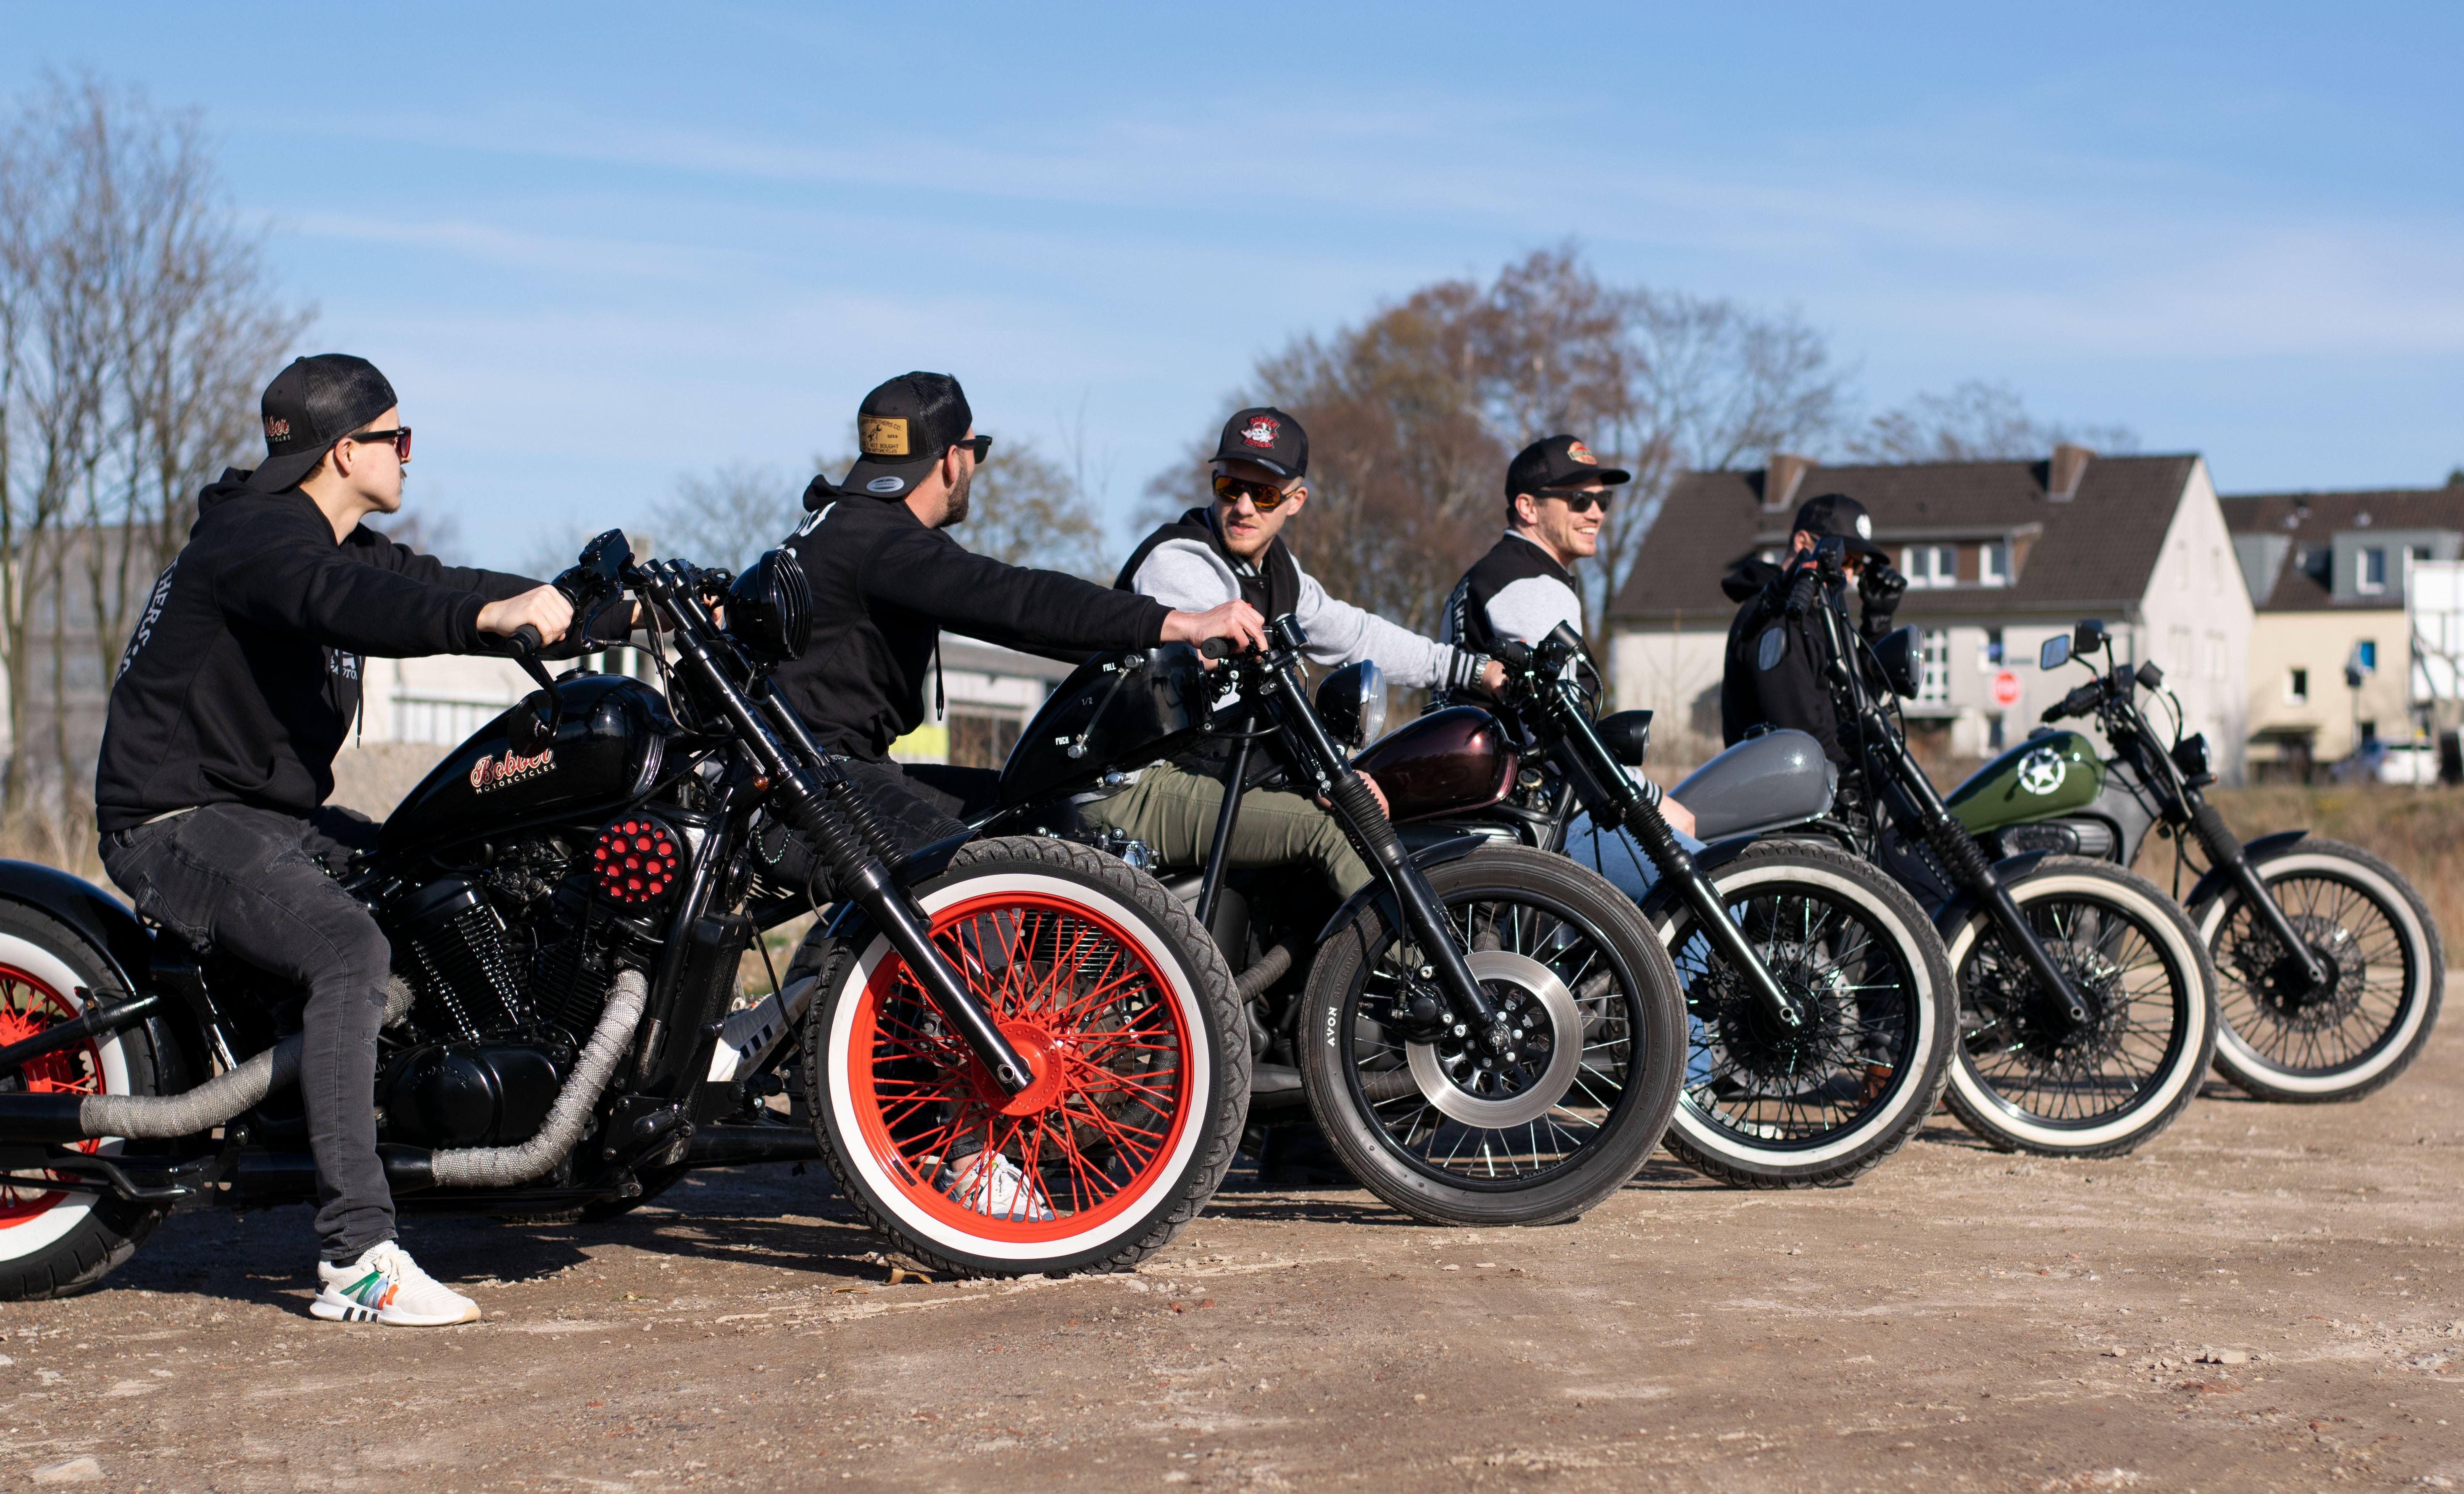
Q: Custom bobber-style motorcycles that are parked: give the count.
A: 5